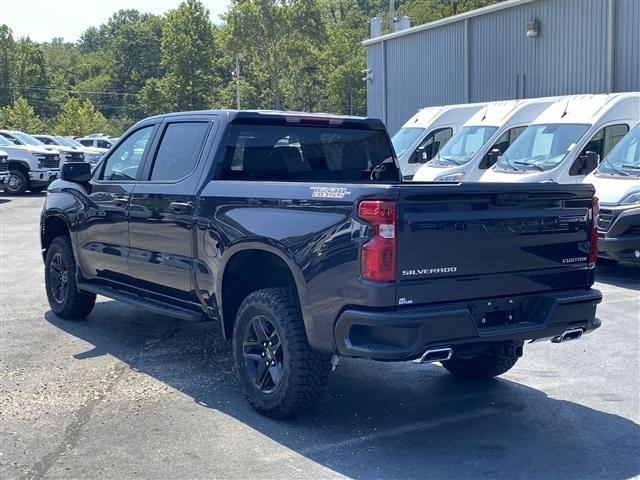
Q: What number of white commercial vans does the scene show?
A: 4